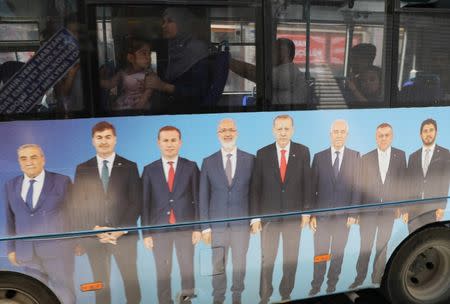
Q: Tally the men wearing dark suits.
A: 8